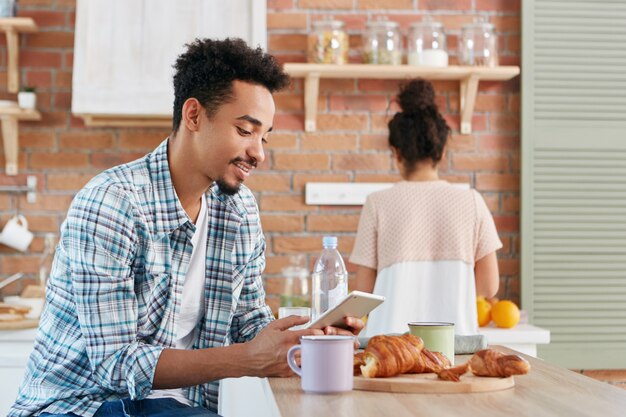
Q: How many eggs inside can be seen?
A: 0